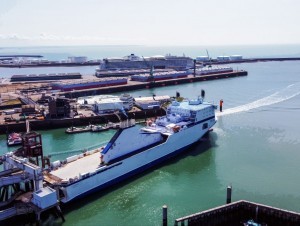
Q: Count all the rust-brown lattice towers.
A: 1